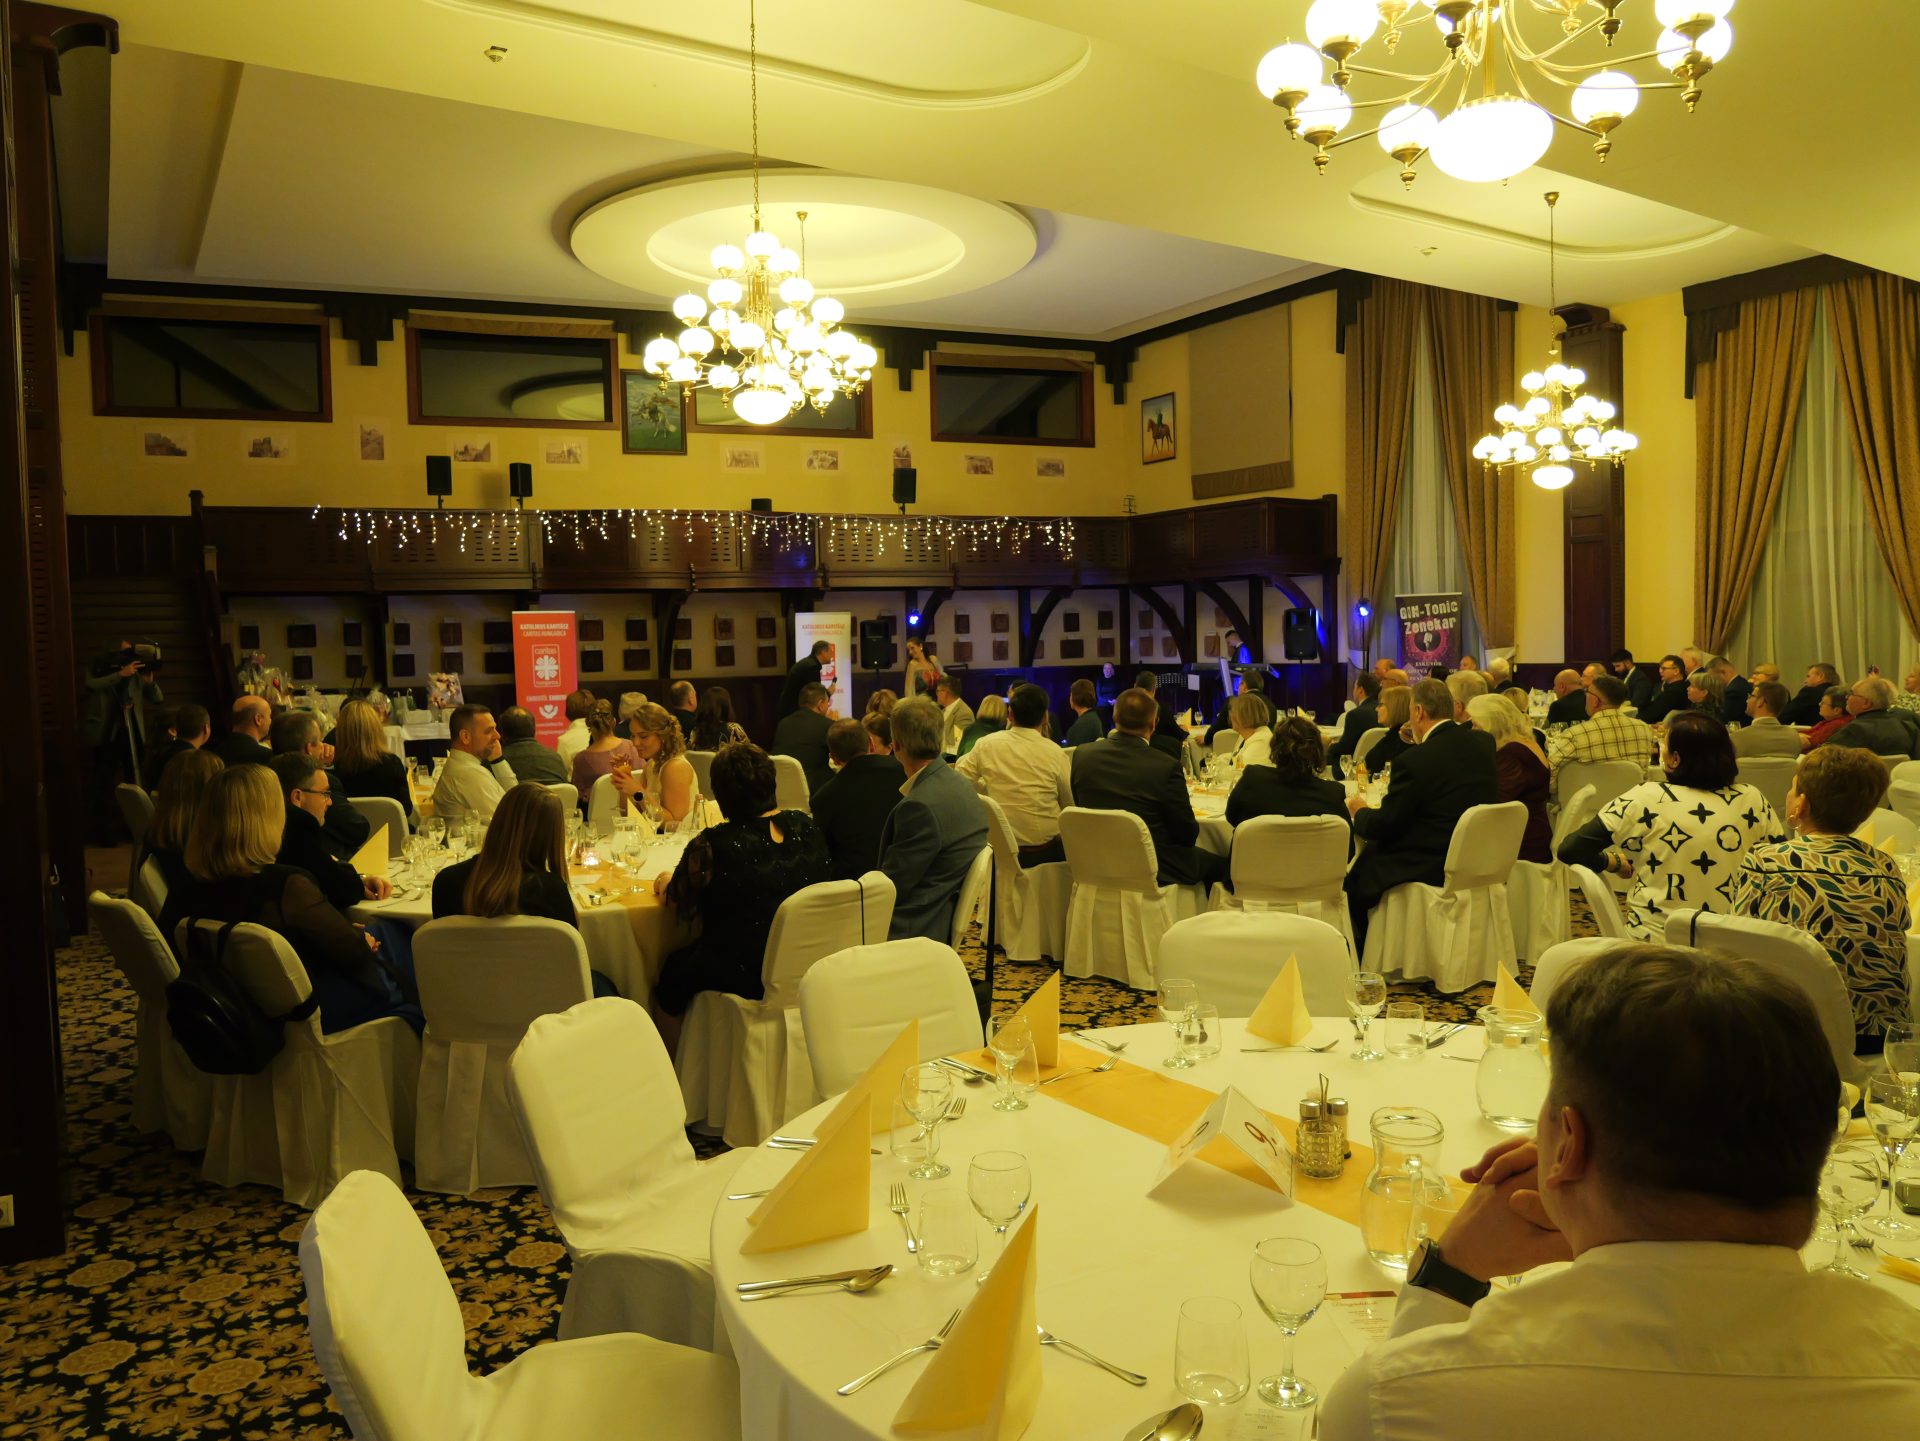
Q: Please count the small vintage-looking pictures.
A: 10